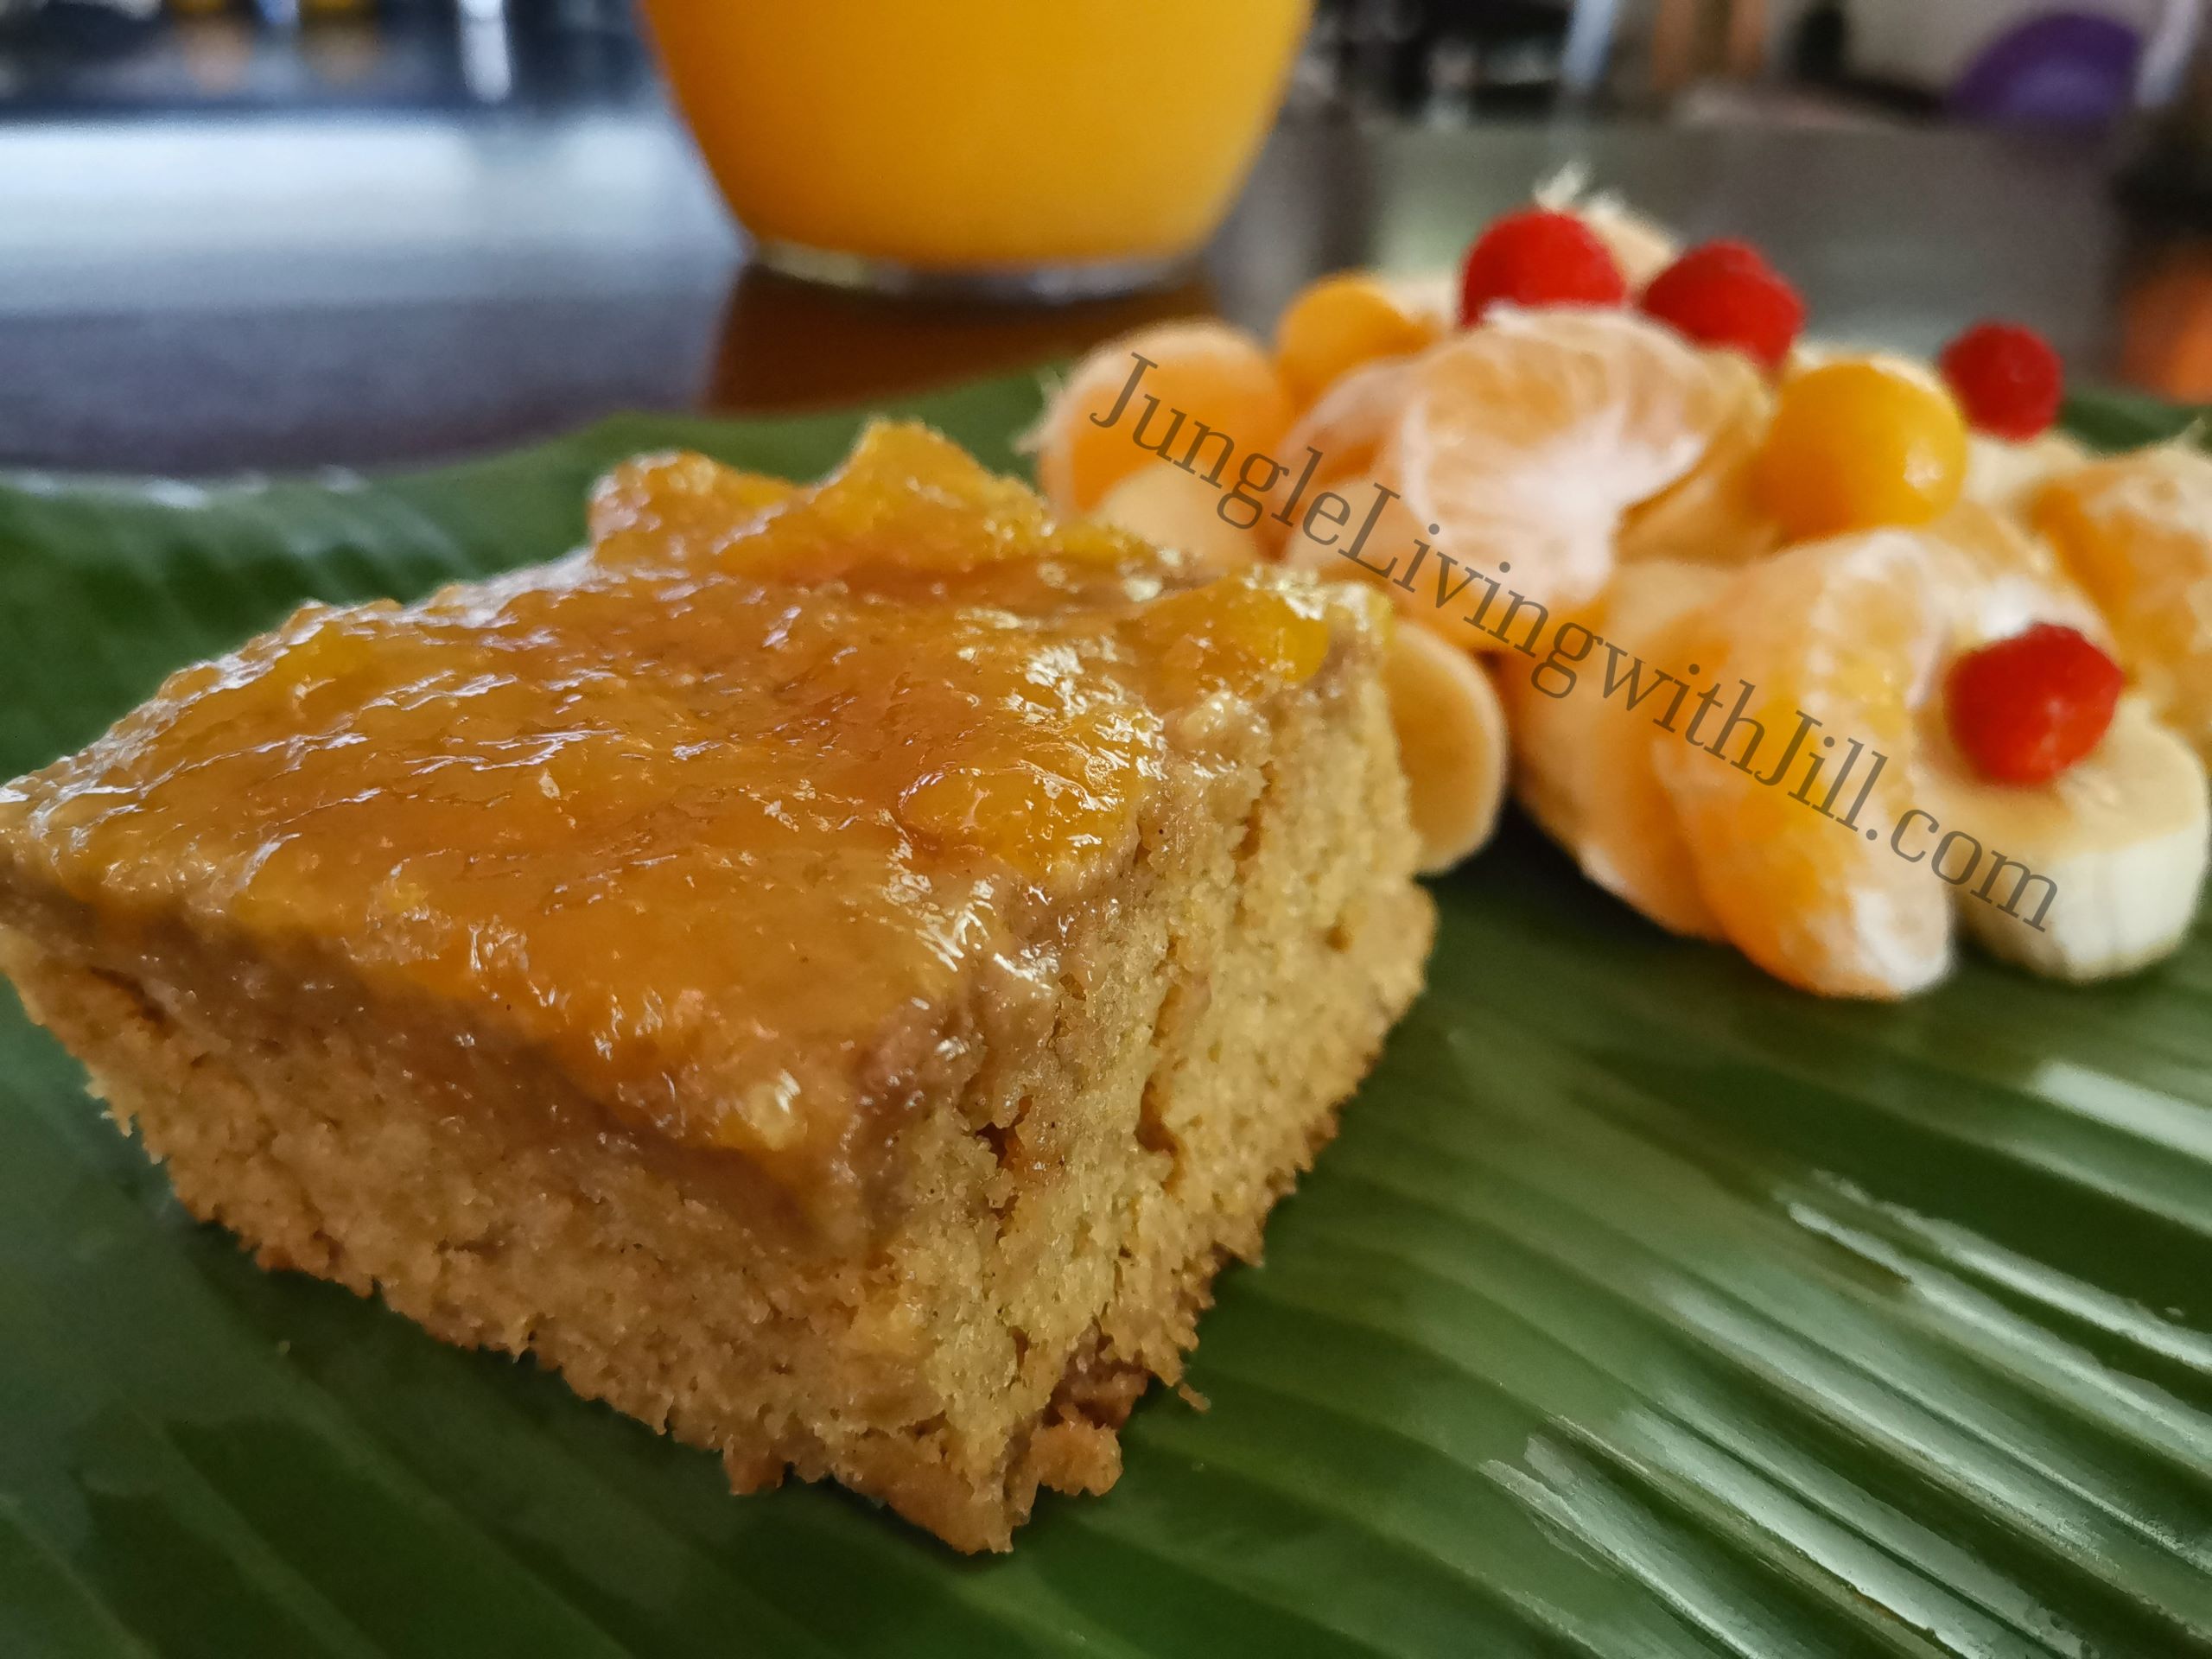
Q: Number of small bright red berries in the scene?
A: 4